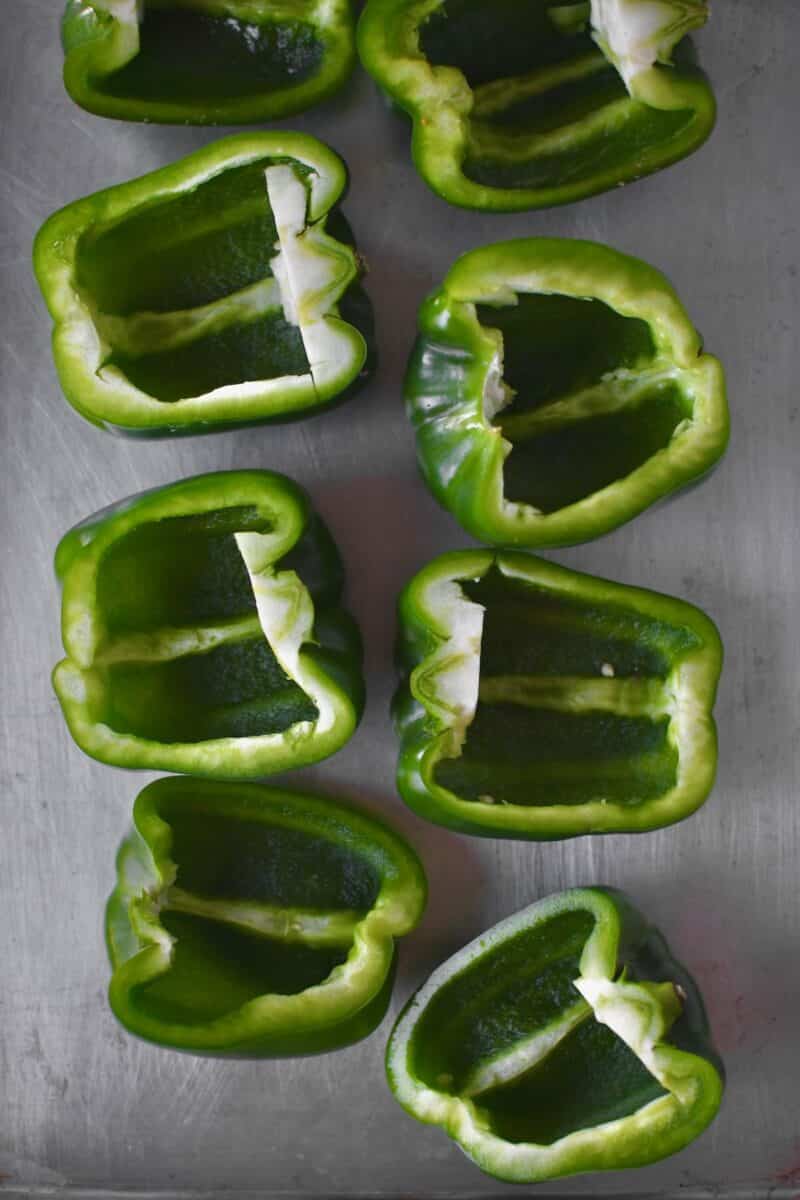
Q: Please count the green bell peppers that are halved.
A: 8